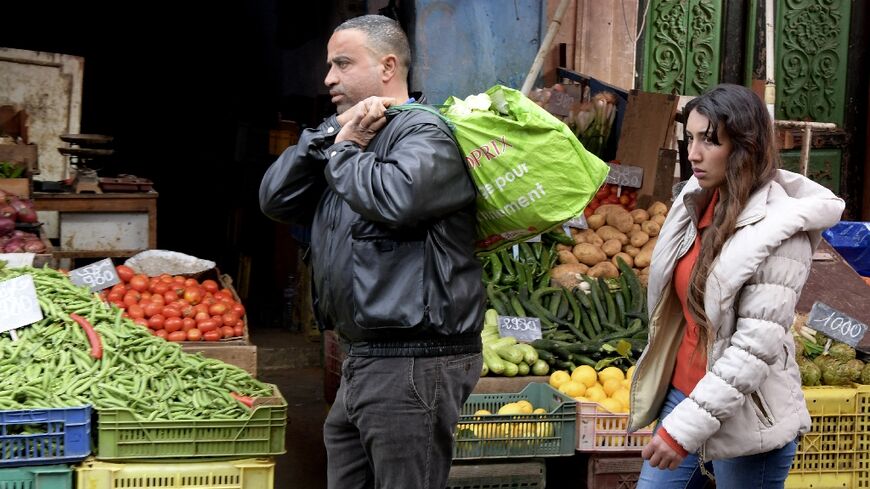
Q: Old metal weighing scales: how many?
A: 1